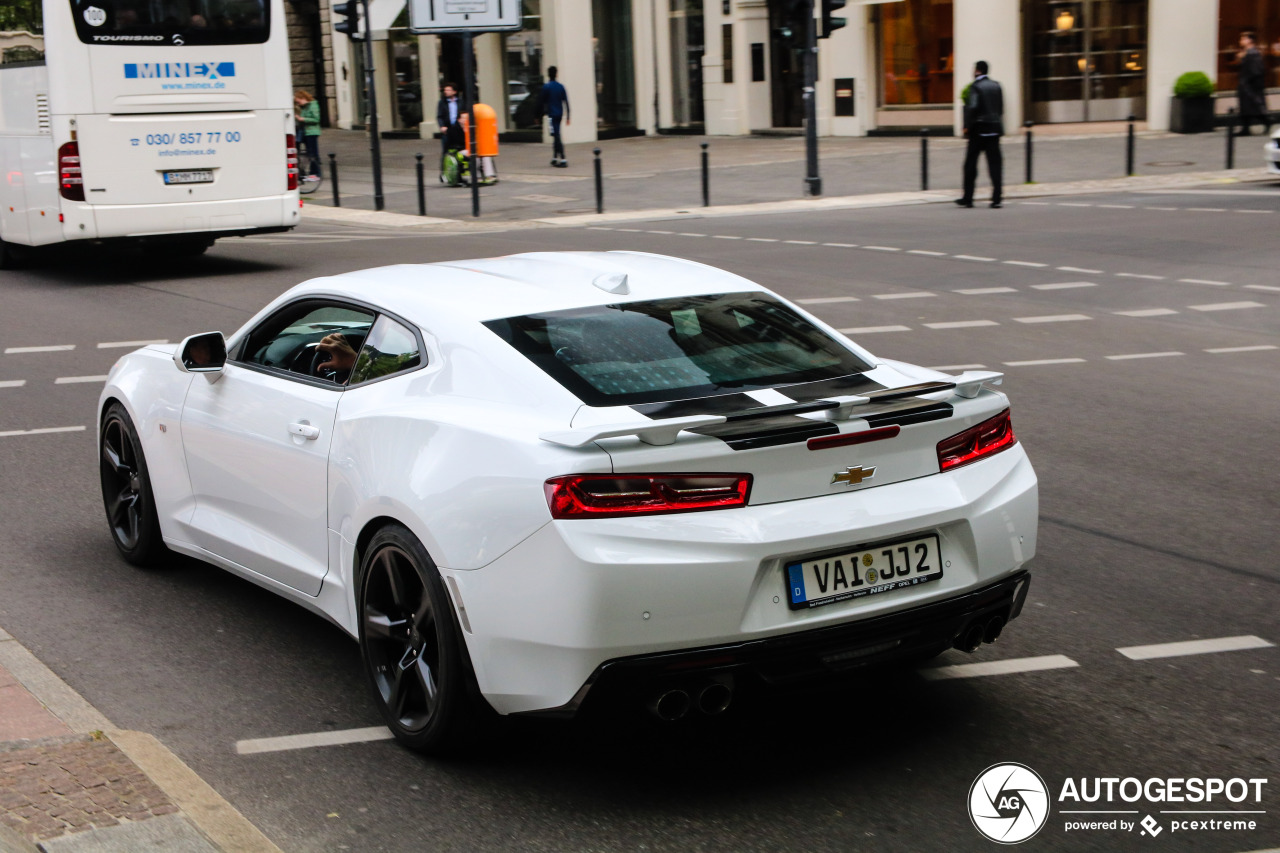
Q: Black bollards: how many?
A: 8